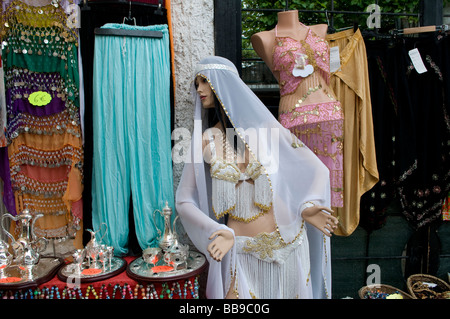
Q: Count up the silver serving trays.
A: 3